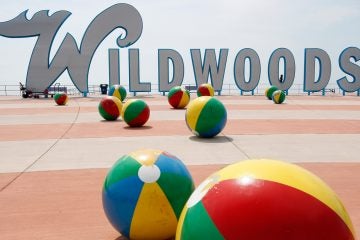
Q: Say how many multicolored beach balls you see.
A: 11